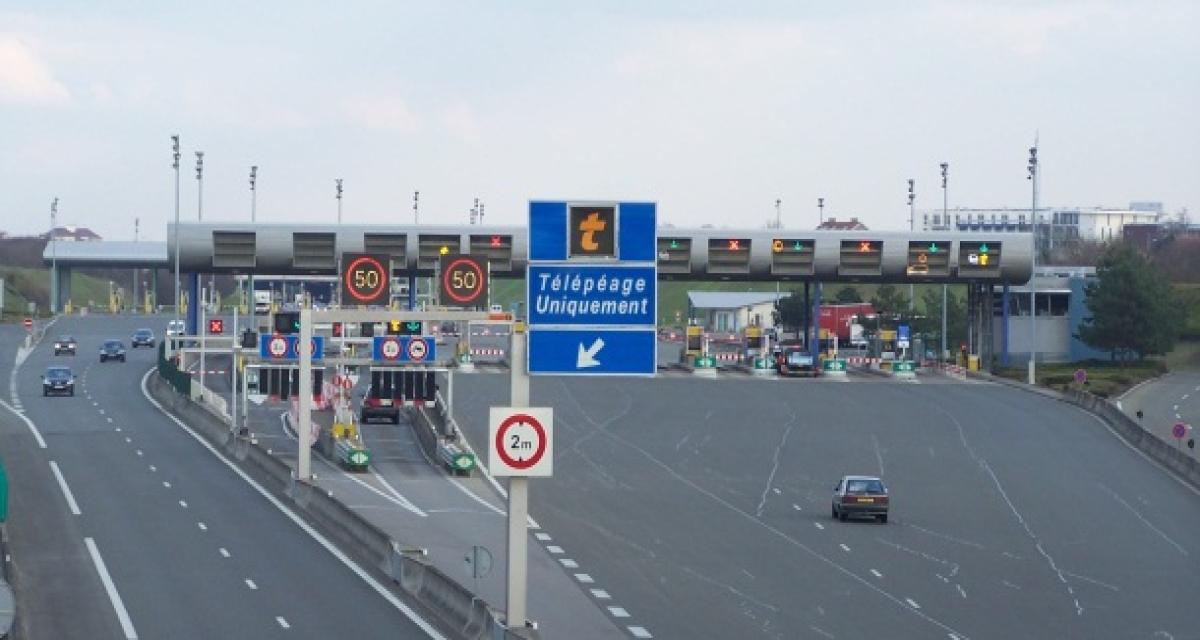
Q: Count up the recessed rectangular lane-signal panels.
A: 11